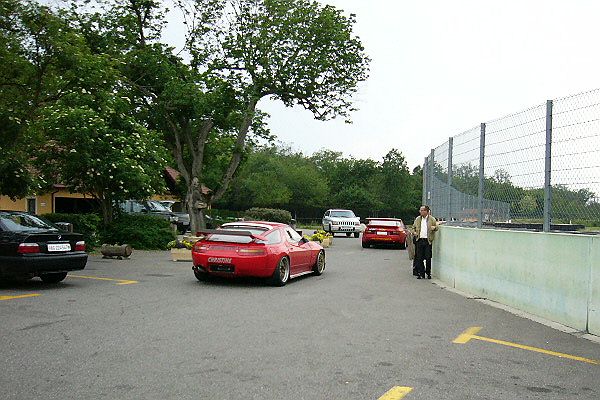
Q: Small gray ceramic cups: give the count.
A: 0